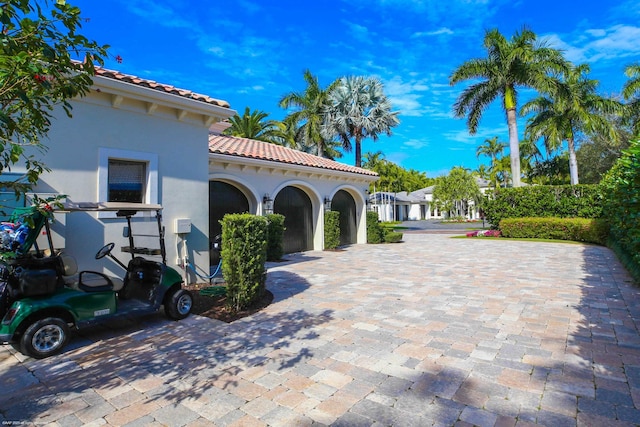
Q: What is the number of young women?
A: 0